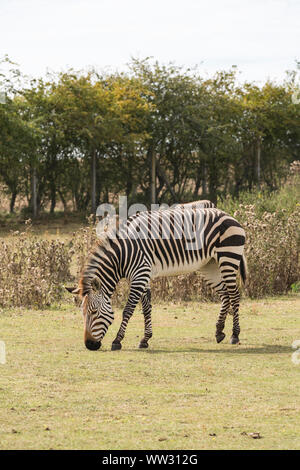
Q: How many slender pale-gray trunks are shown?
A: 4